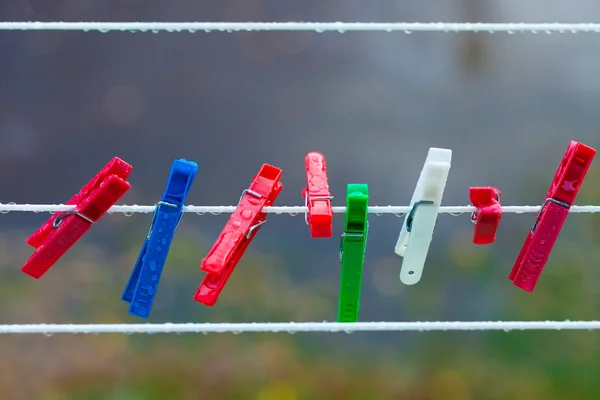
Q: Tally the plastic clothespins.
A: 8